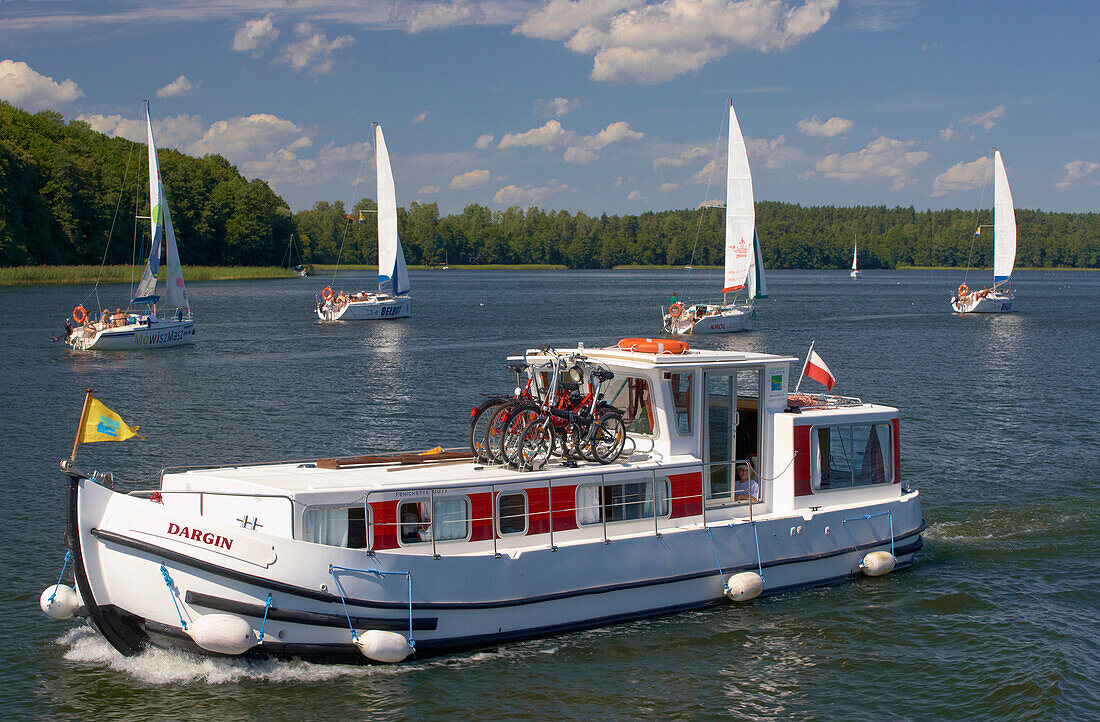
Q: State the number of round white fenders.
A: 5